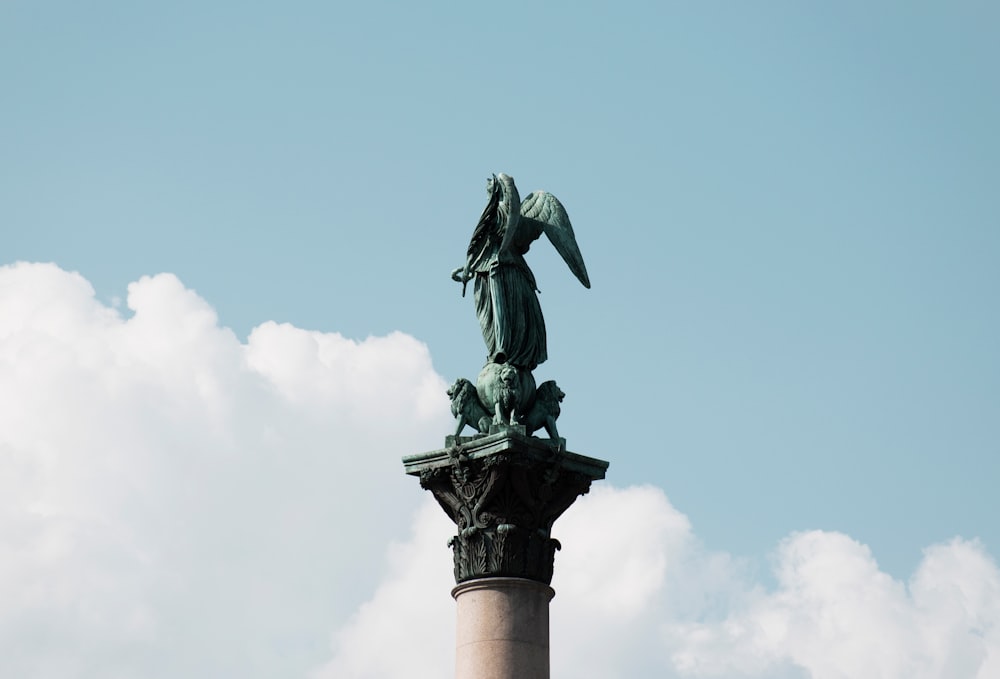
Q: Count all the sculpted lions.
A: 3